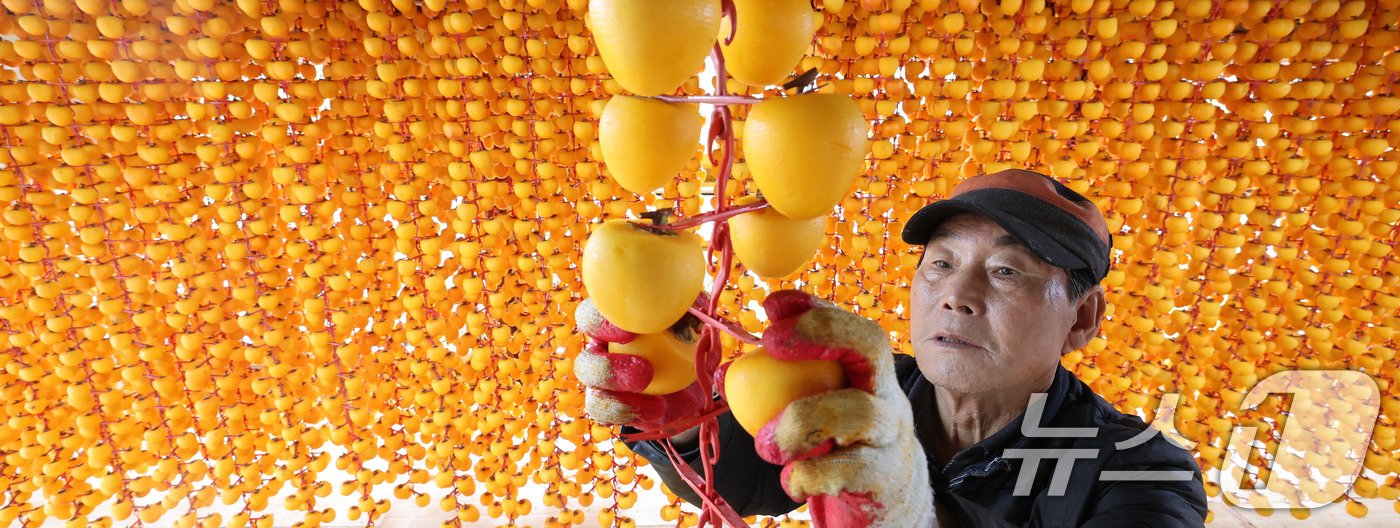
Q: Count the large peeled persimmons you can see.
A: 8